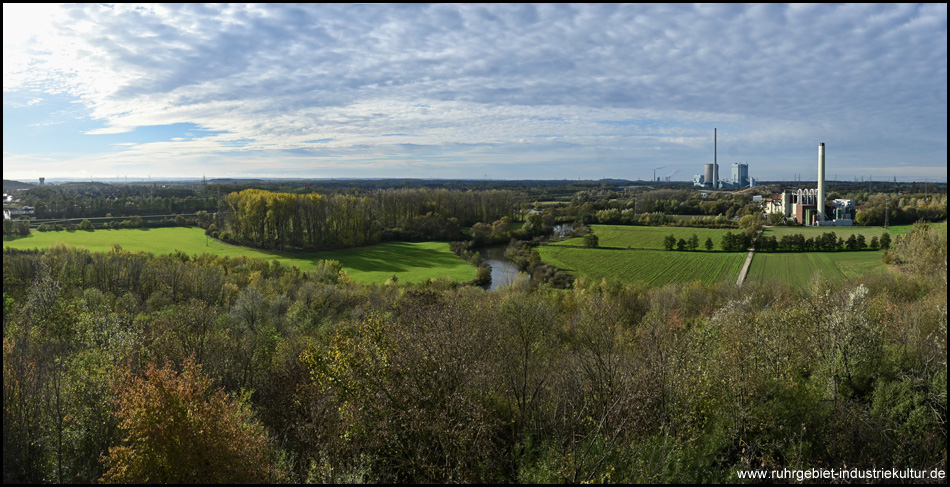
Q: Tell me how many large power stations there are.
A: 2